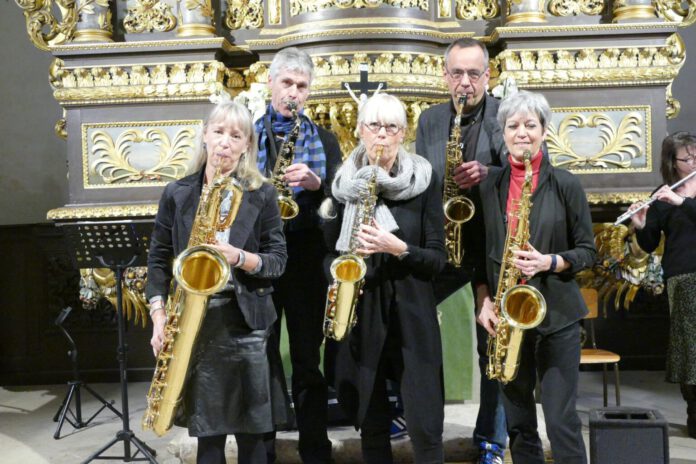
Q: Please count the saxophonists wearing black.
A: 5